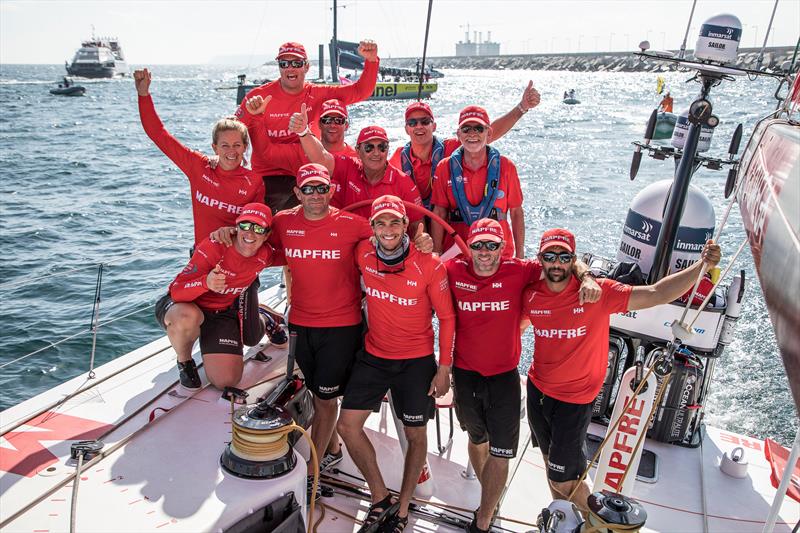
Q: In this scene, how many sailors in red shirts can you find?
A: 11